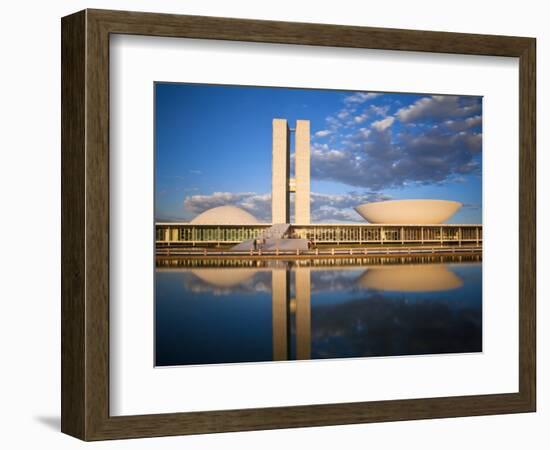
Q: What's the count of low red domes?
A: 0